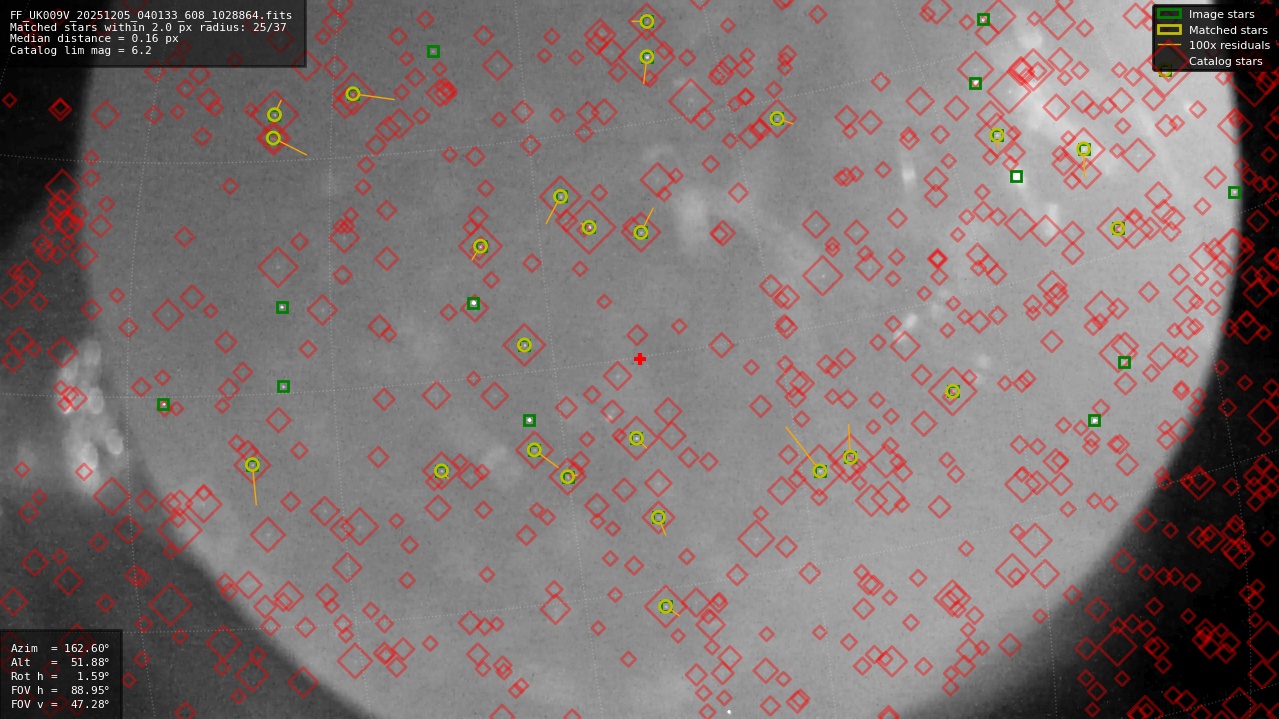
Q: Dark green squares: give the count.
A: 12